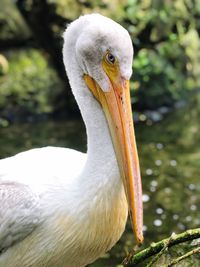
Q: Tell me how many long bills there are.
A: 1